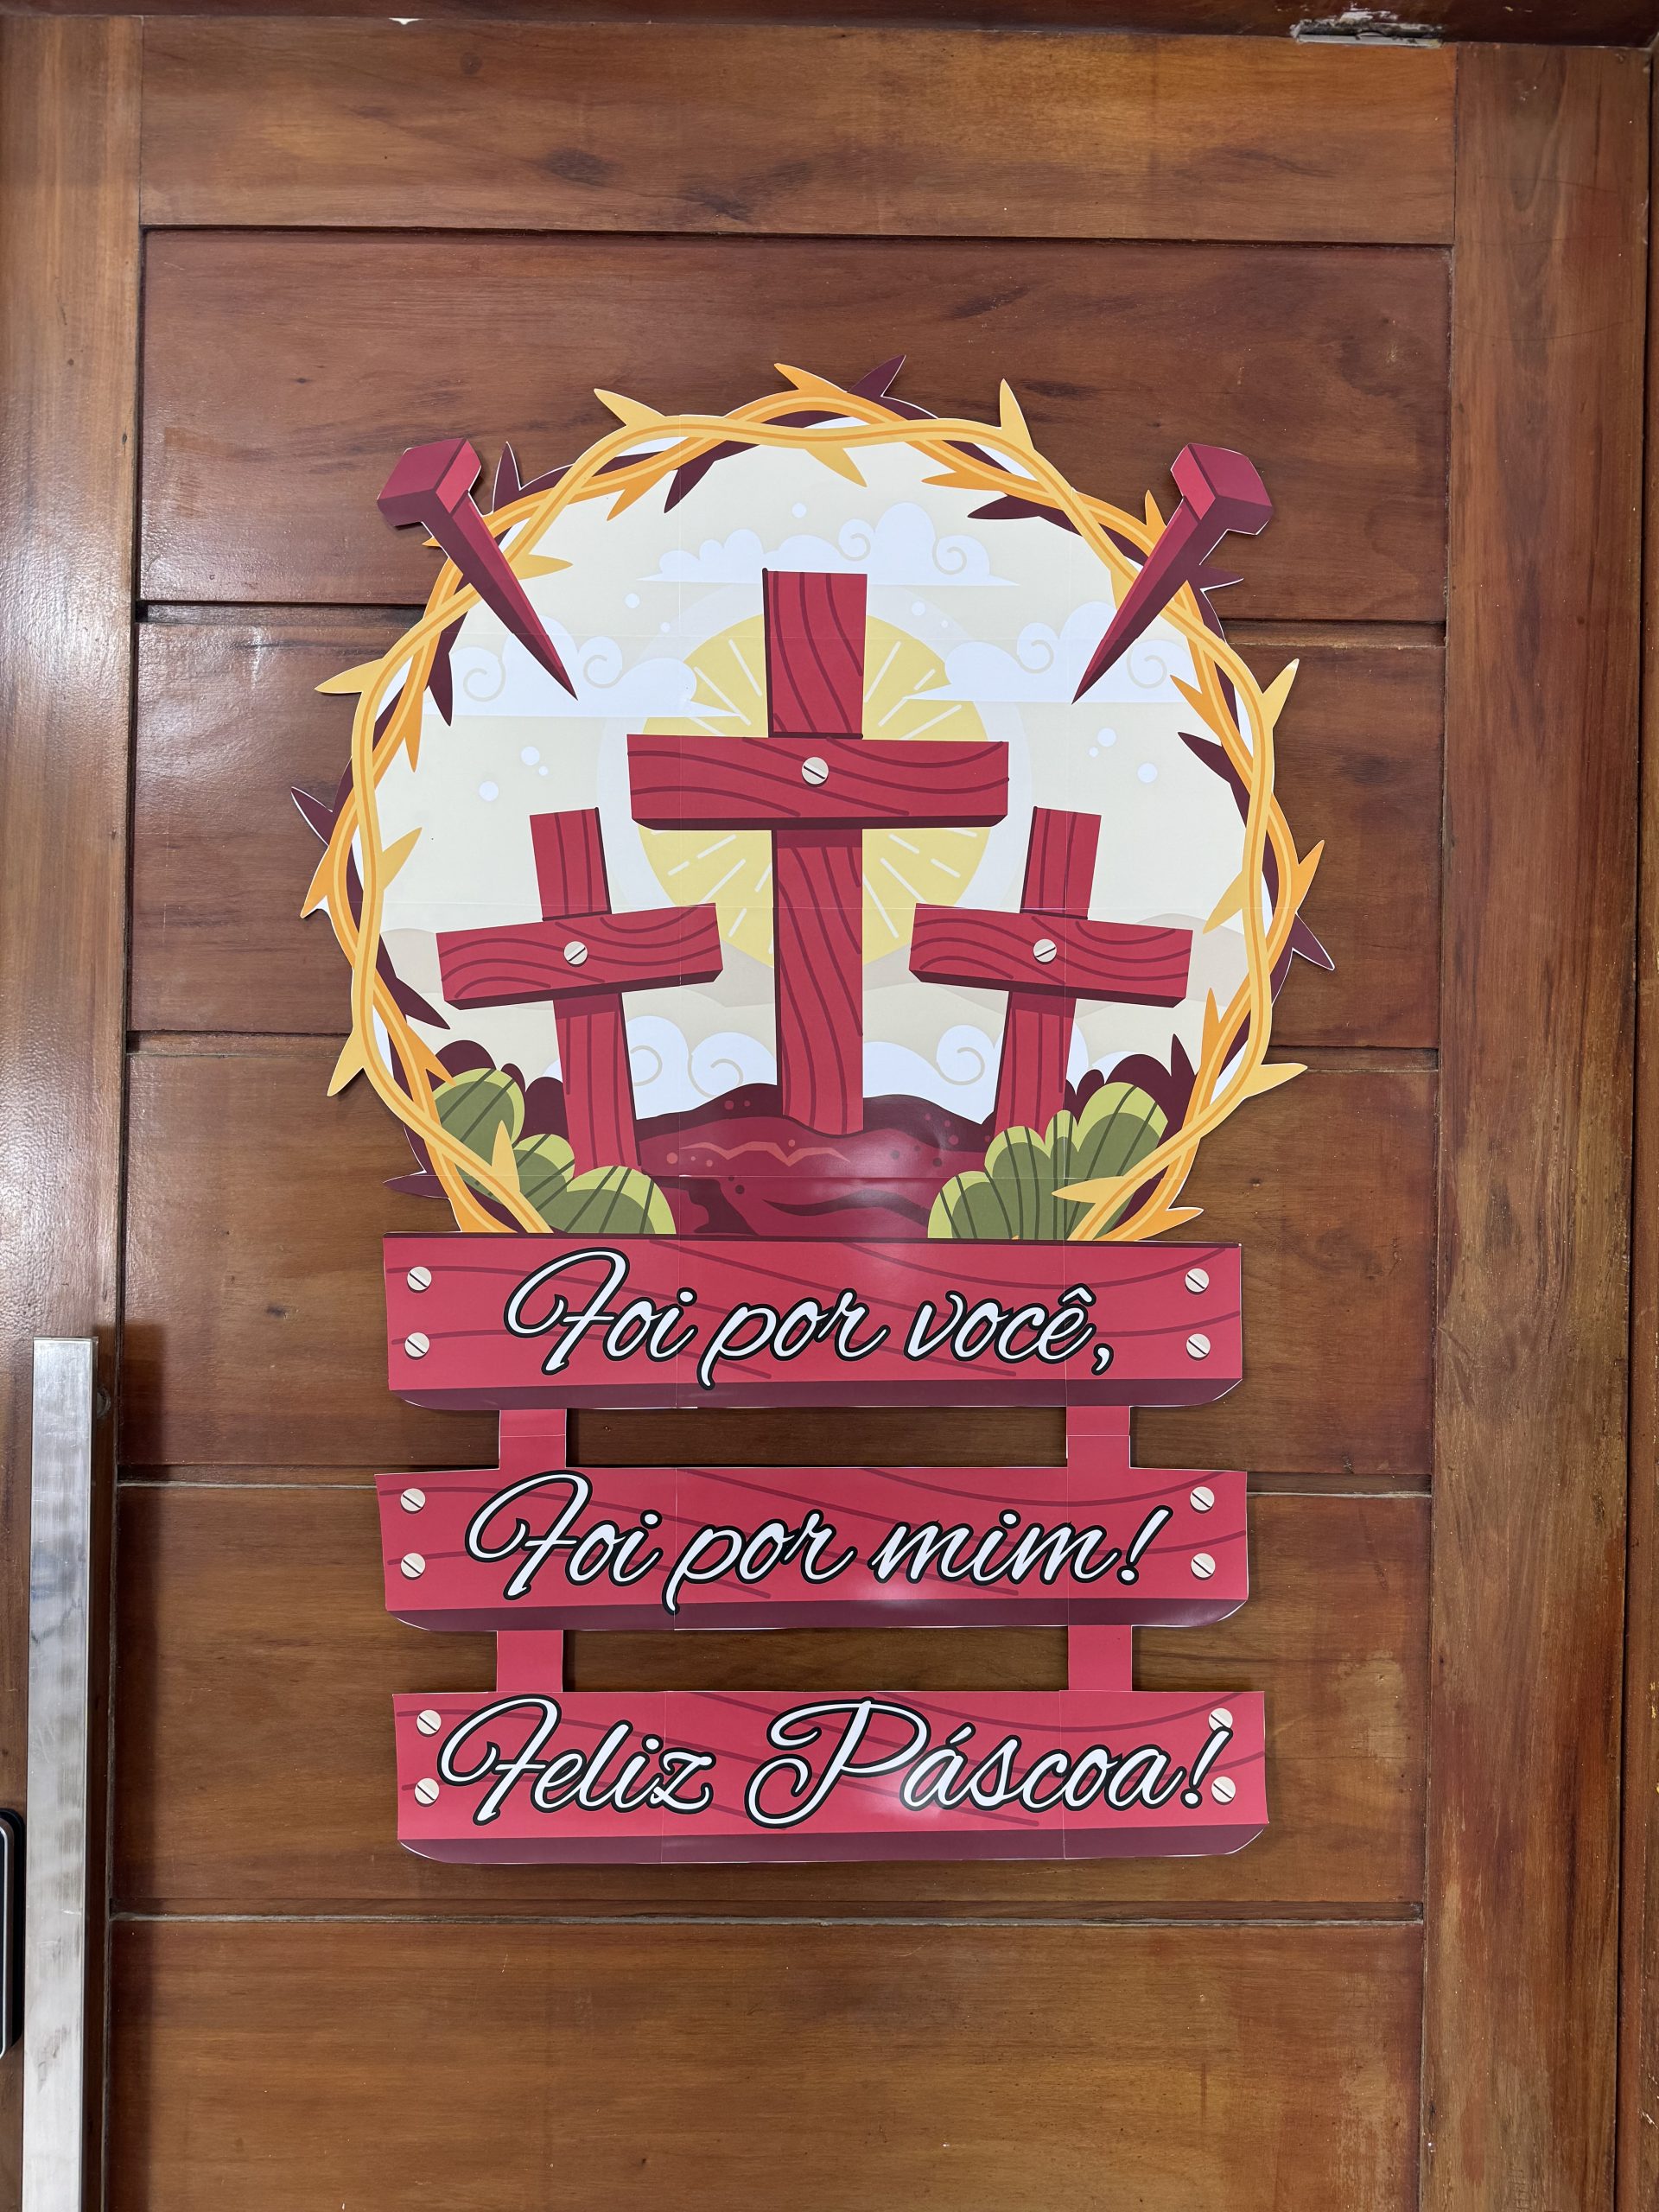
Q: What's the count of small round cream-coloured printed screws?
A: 15